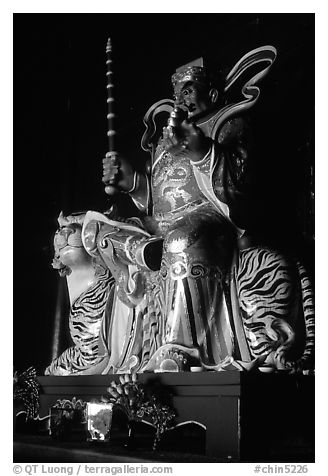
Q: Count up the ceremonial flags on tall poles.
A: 0